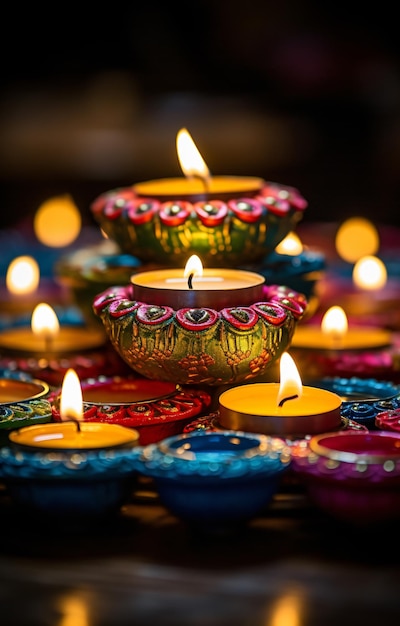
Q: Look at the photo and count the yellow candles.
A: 6